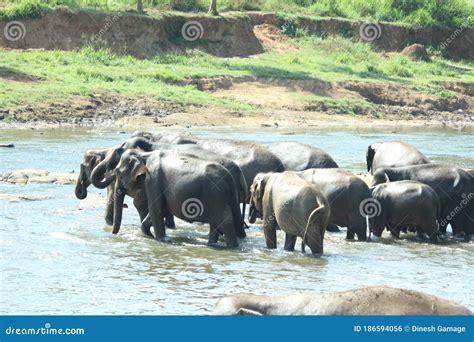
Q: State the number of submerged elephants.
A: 1